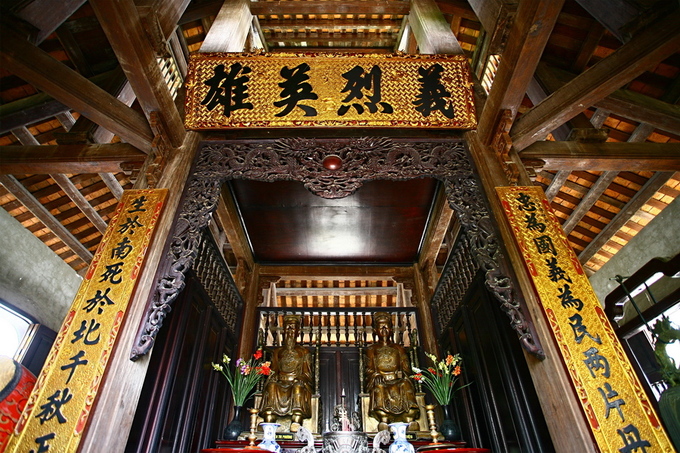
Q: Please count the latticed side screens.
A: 2